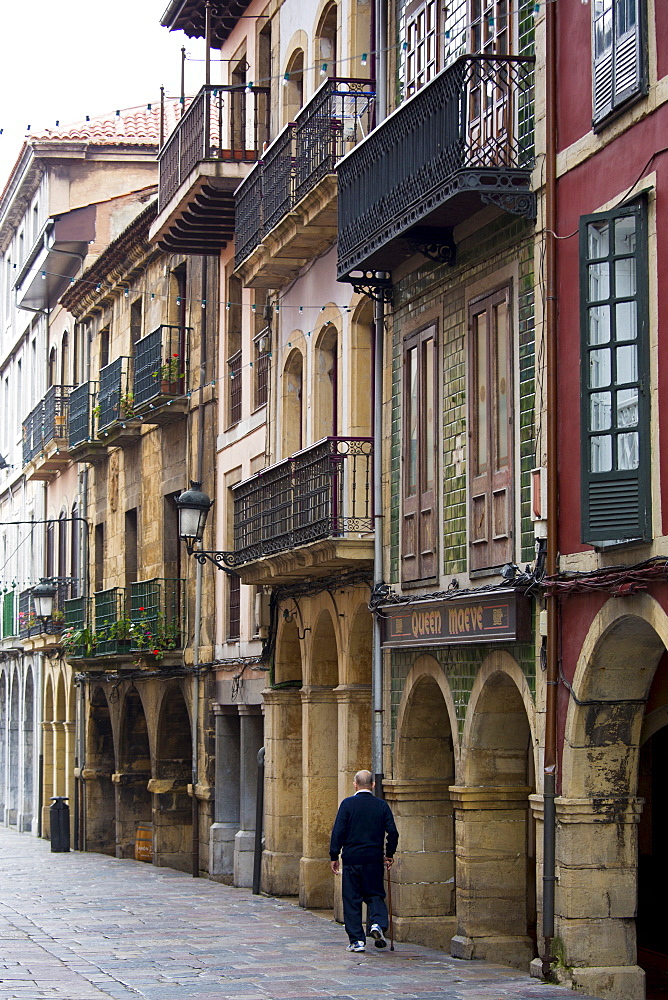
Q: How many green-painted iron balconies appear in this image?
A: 3